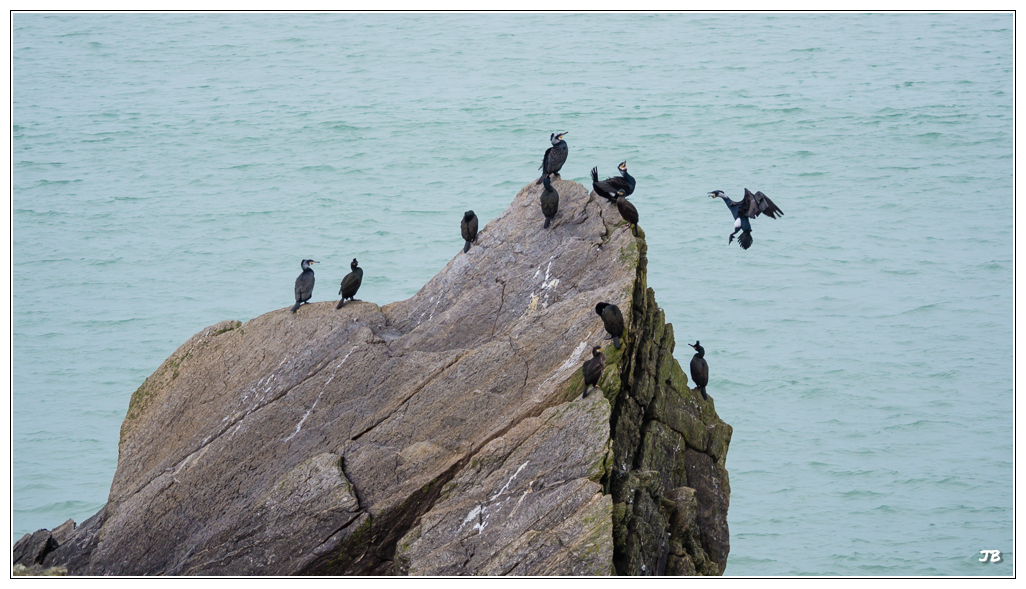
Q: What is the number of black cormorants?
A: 11